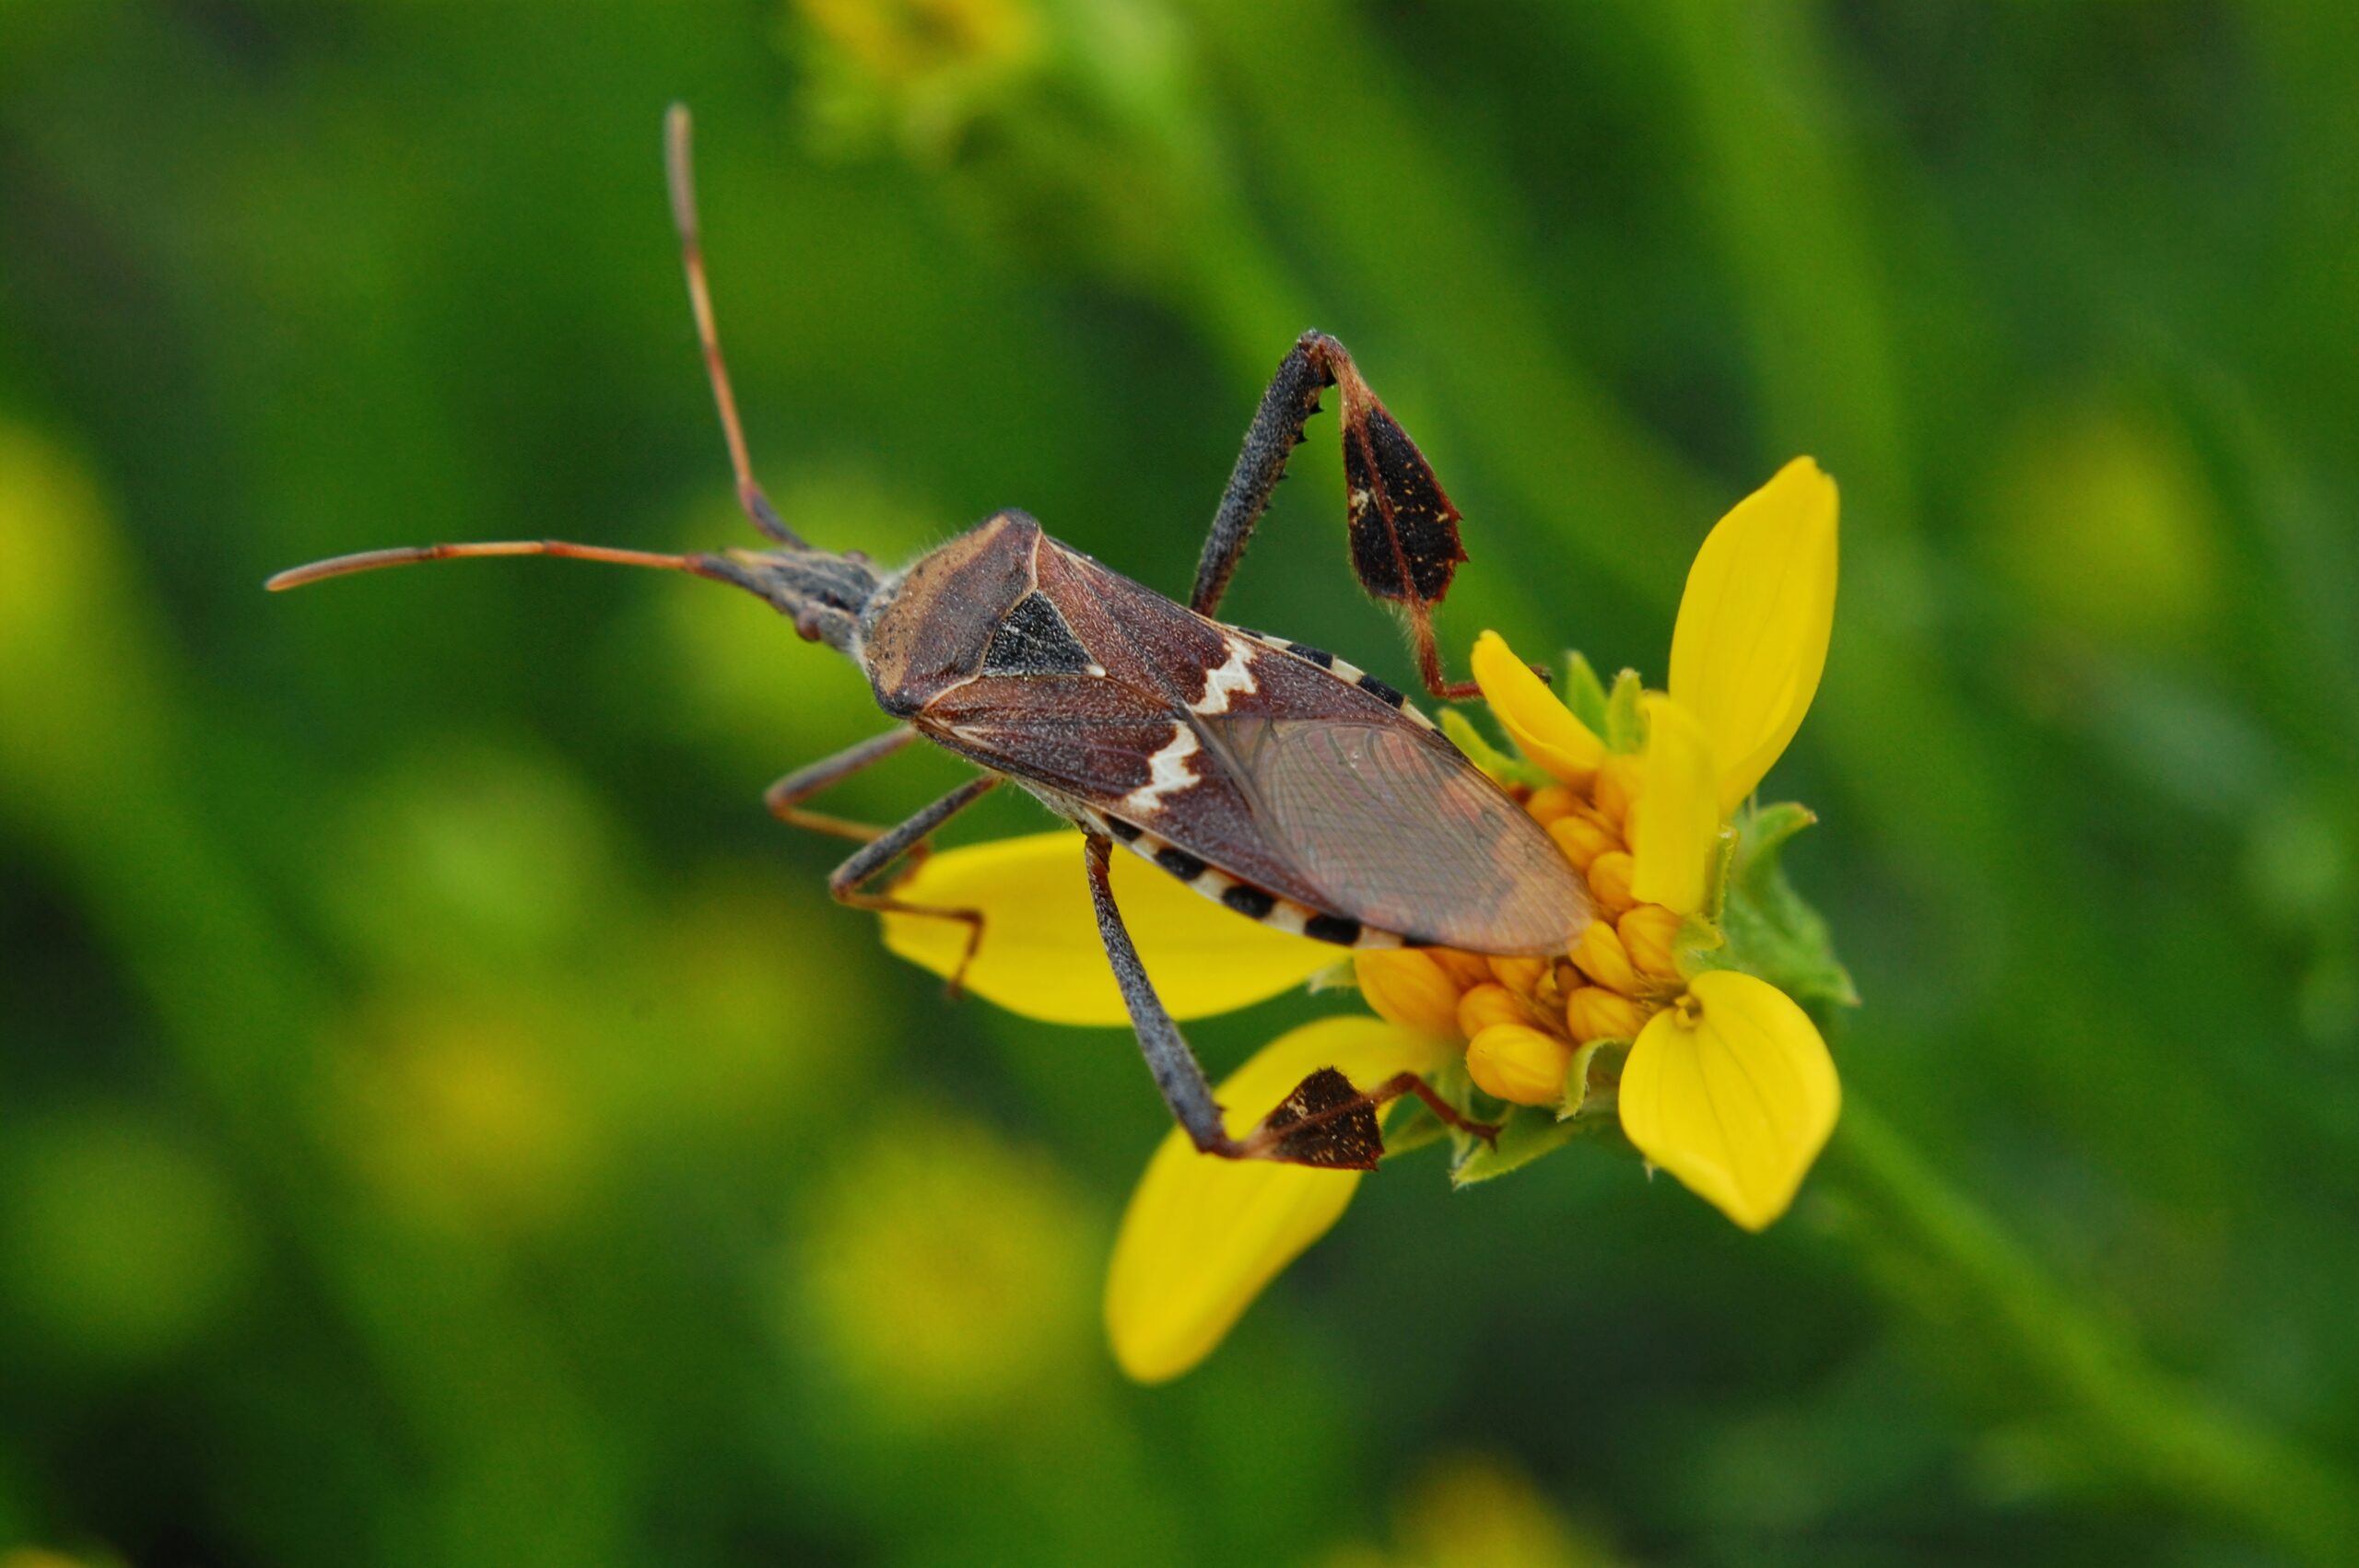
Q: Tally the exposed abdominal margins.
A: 2